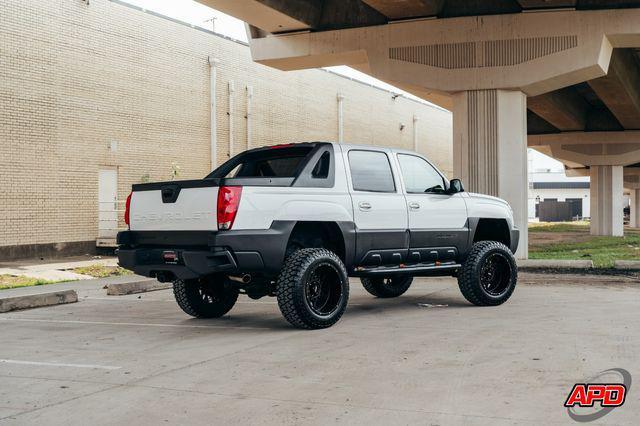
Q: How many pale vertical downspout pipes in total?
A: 5